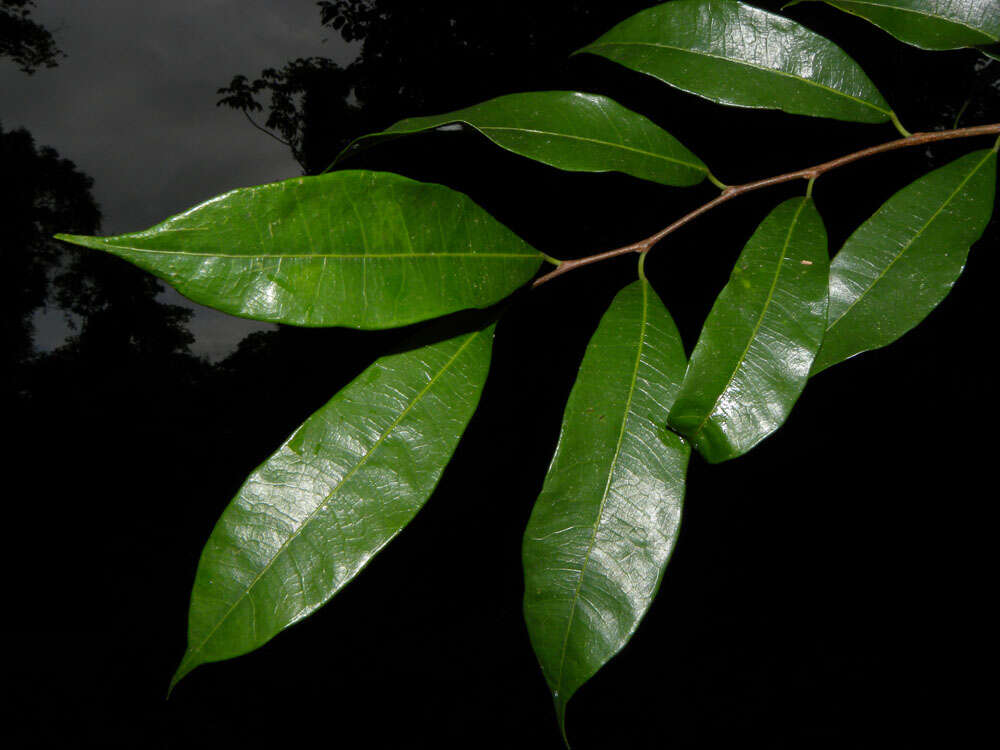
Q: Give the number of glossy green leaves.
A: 8